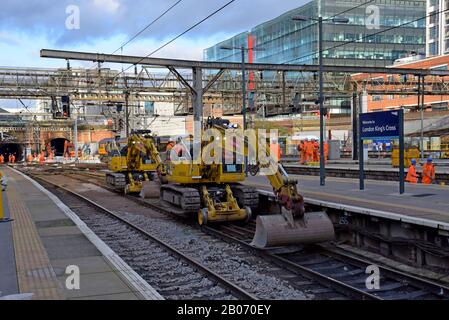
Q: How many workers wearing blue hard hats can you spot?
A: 2